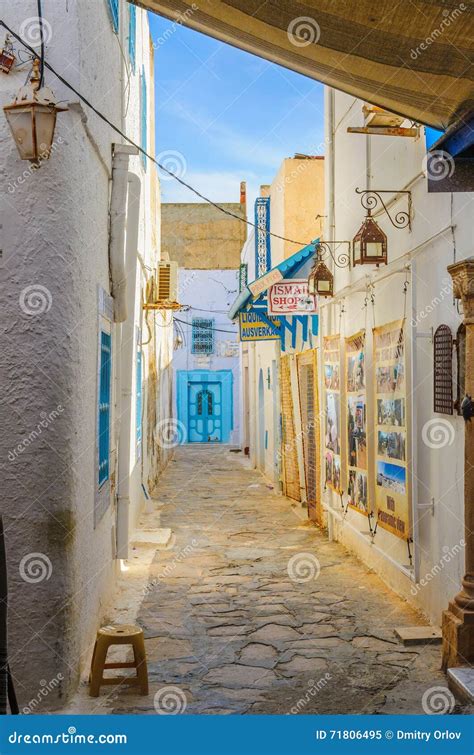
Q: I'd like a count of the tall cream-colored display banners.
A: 3